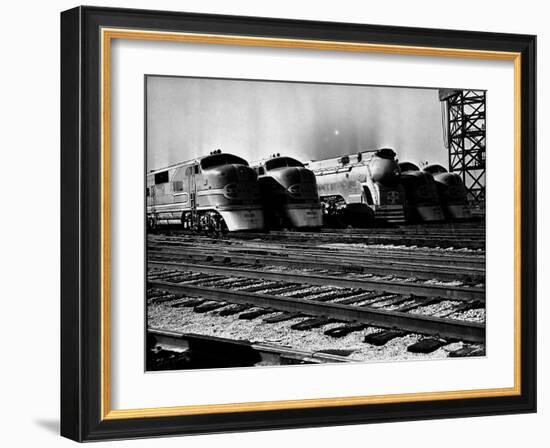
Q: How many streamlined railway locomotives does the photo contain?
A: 5